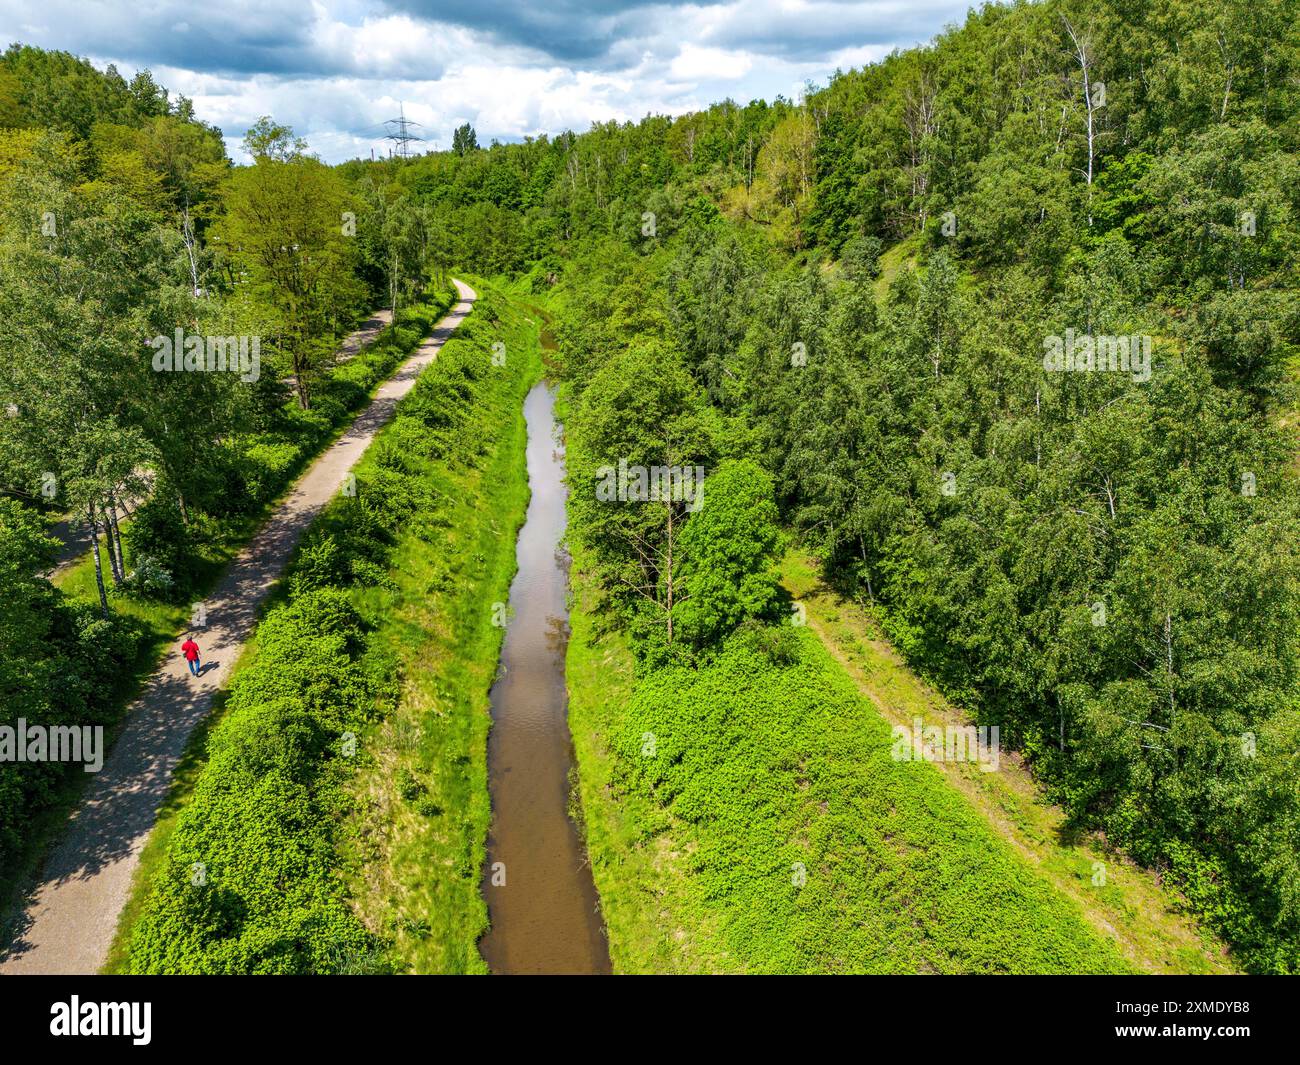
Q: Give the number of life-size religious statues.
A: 0